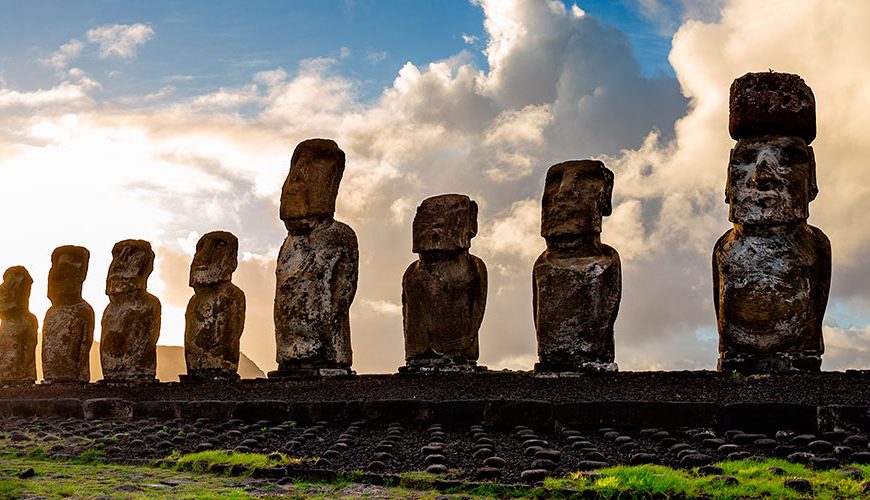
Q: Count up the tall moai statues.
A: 8